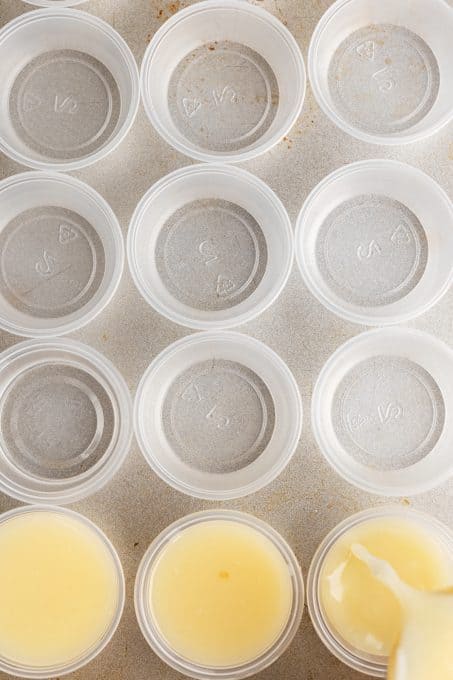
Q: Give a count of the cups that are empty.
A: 9